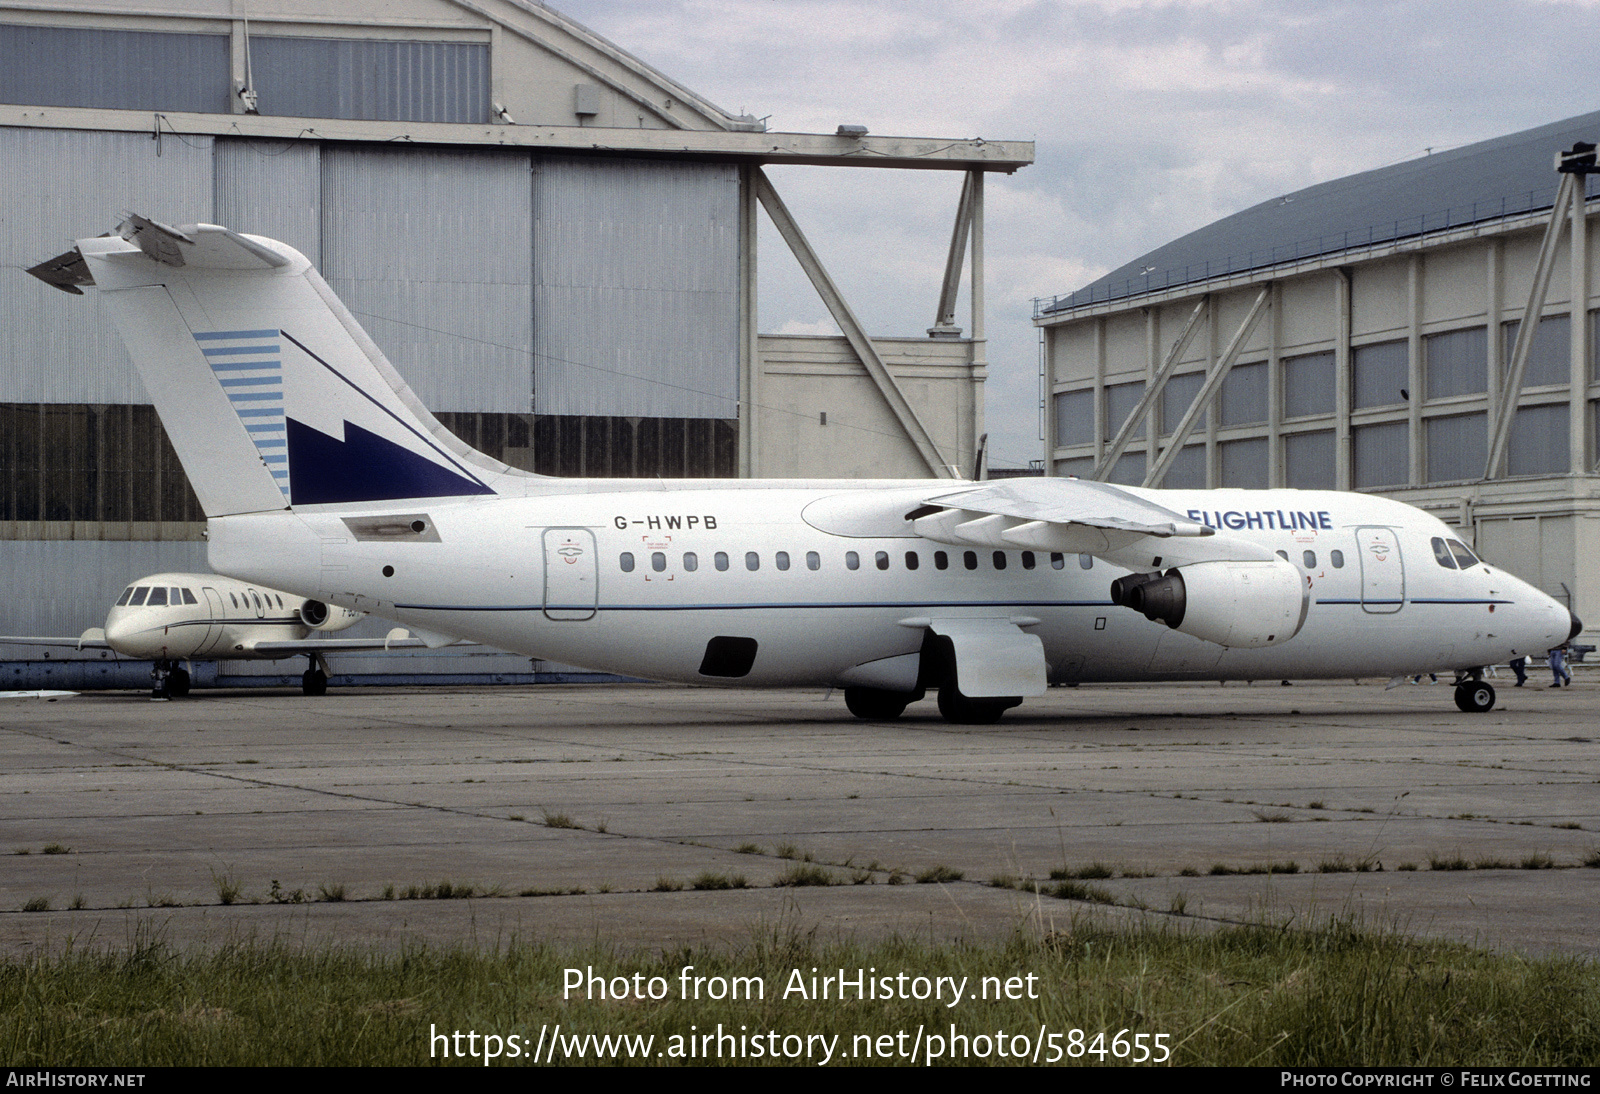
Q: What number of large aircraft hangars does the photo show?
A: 2